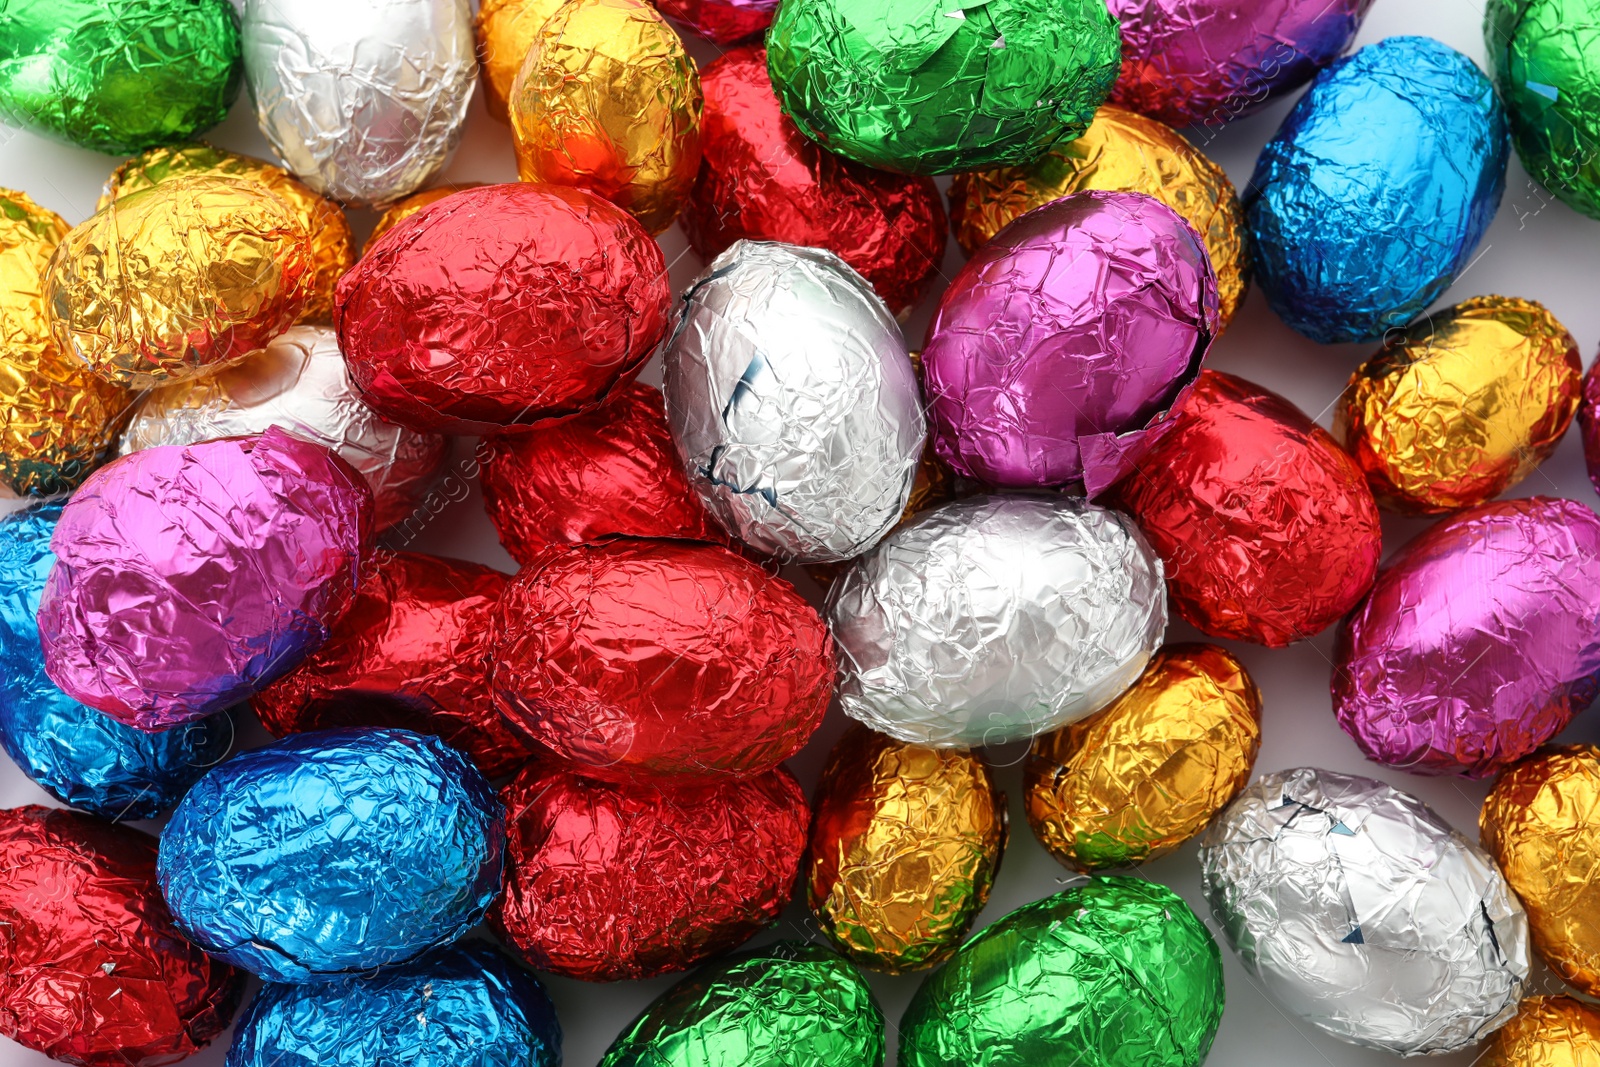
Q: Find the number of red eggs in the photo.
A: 8